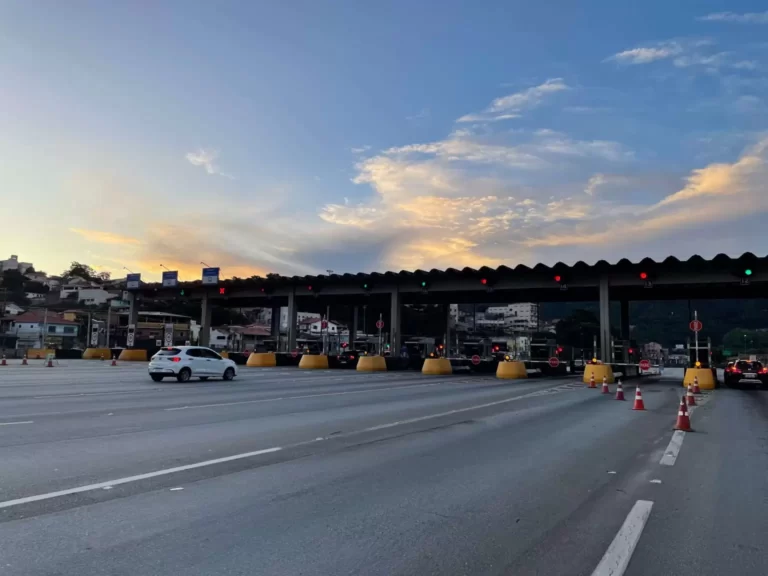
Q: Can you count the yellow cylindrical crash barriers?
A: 11